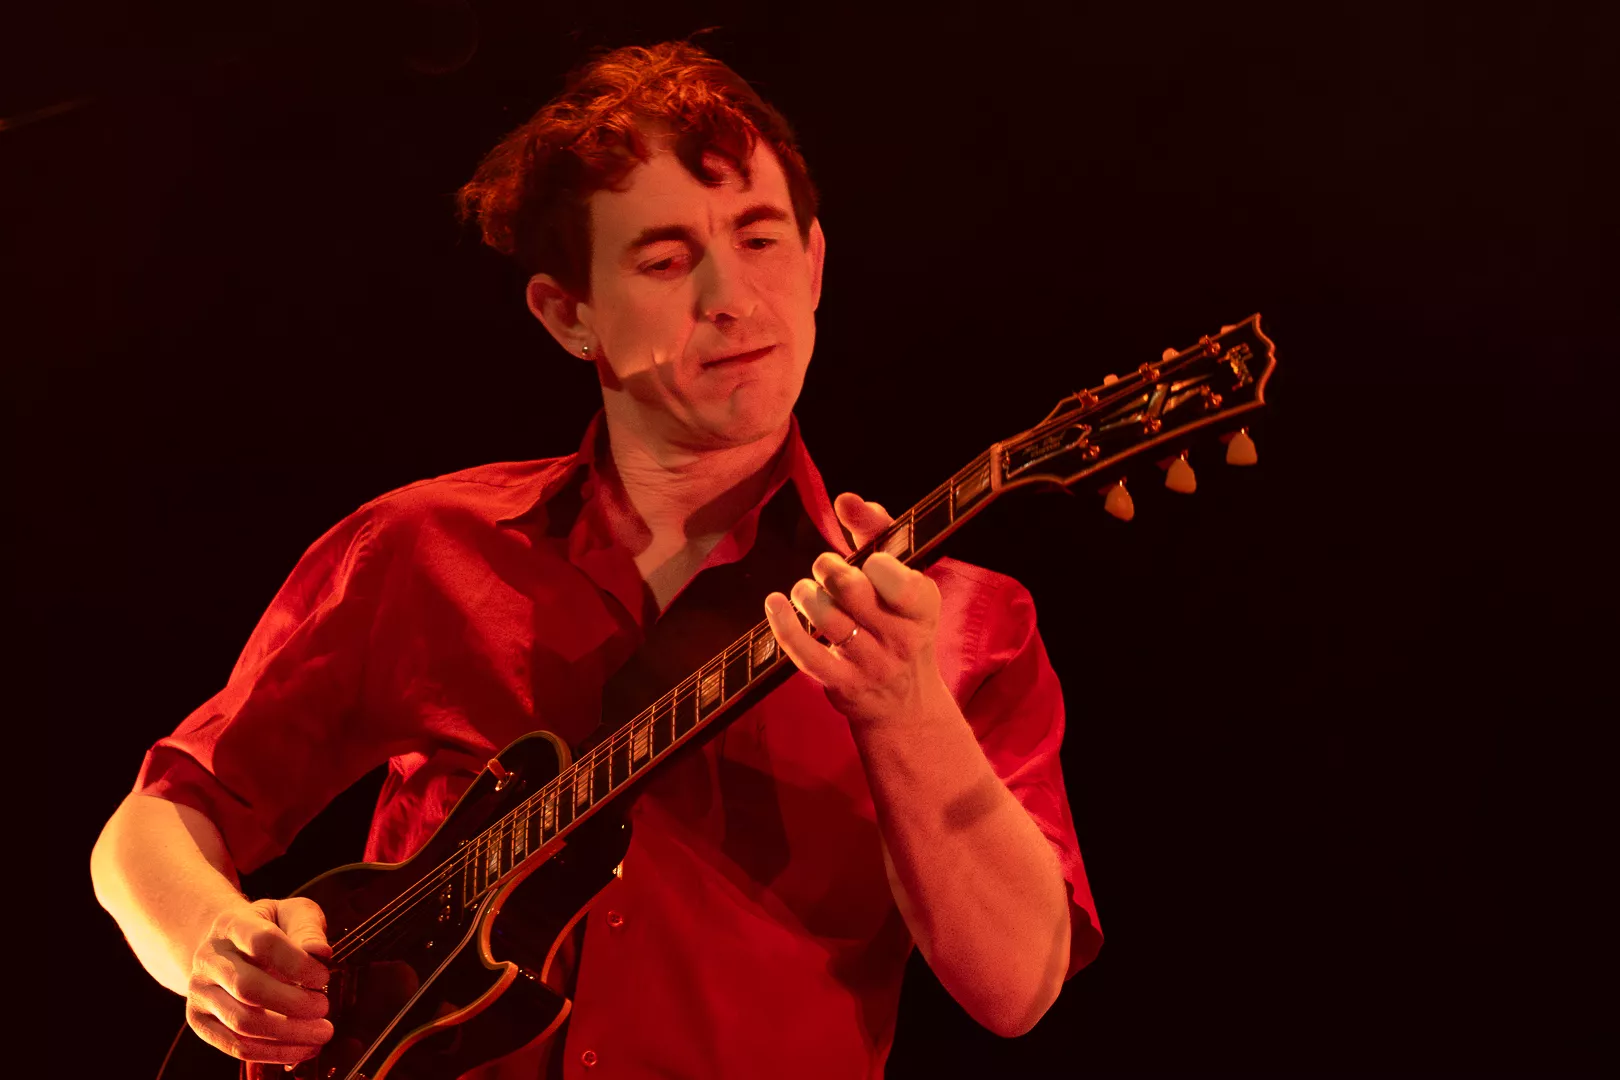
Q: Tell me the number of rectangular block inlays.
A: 9